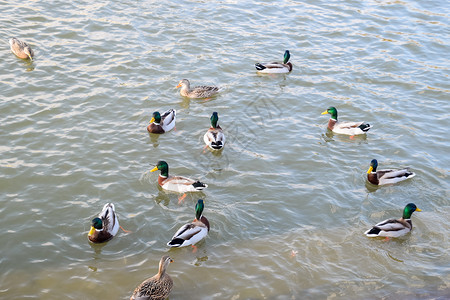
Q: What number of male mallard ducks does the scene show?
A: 9